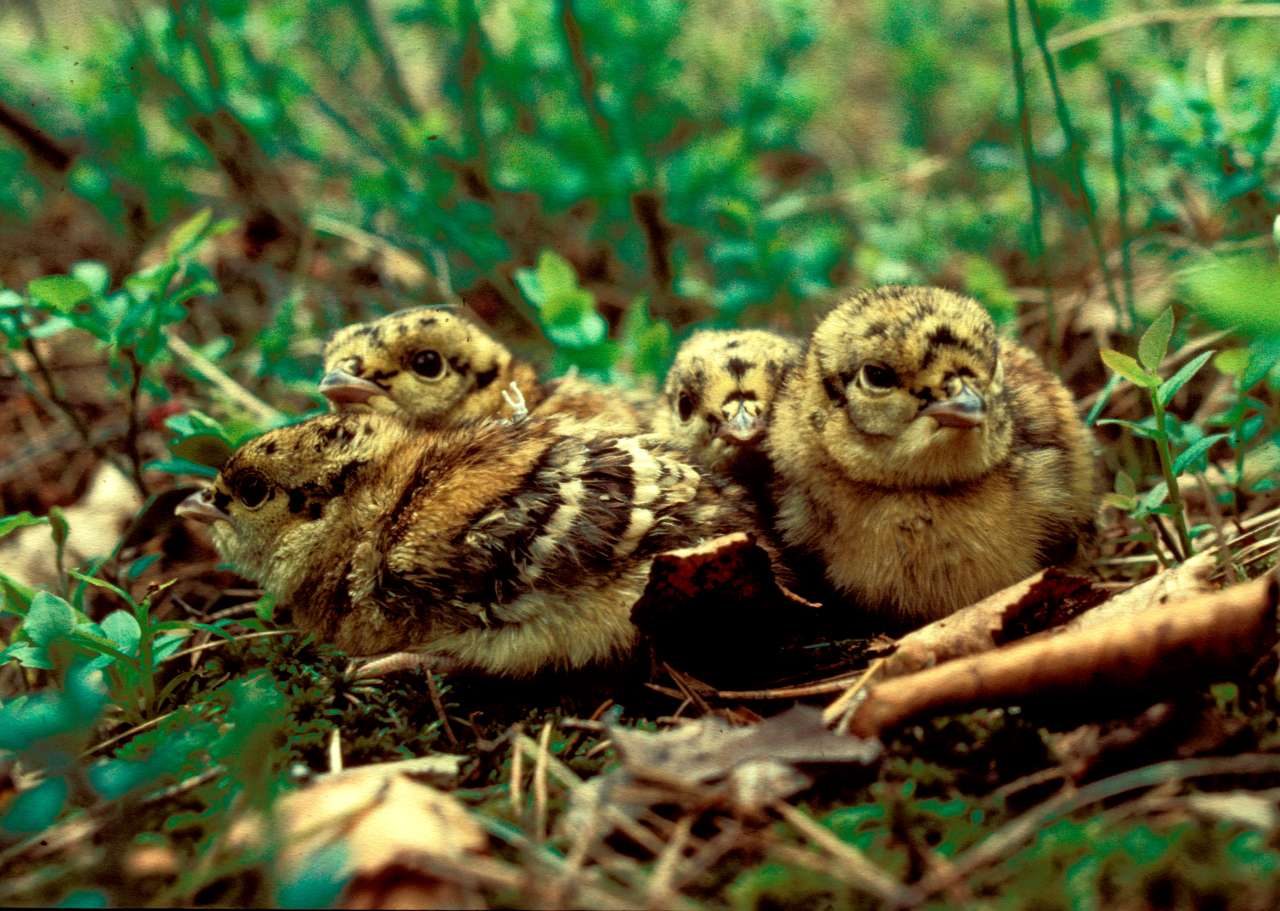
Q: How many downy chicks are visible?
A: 4